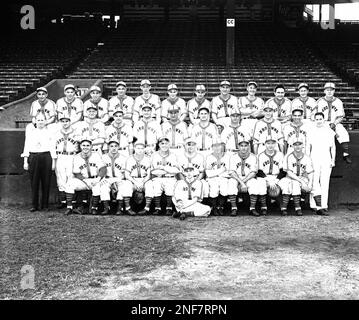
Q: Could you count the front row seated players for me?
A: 9